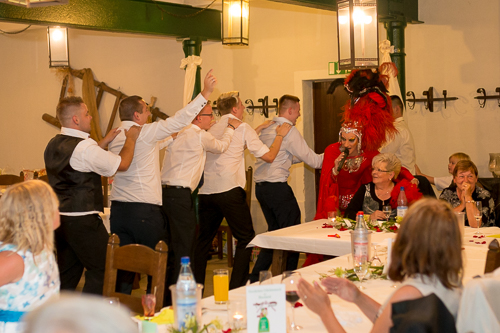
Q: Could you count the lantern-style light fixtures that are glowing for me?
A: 3